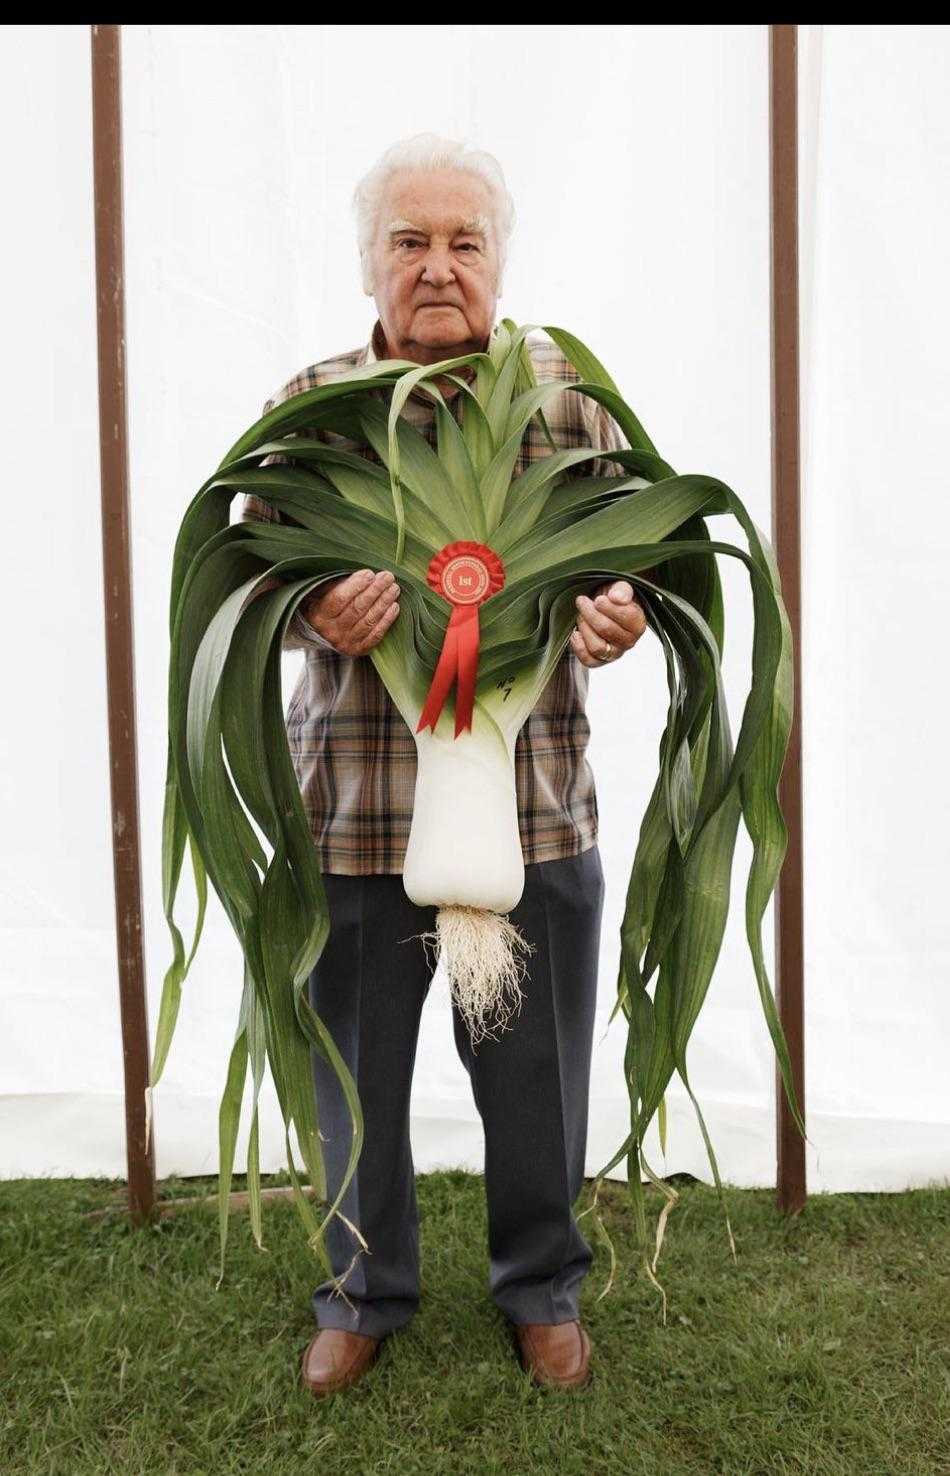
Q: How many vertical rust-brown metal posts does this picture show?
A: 2